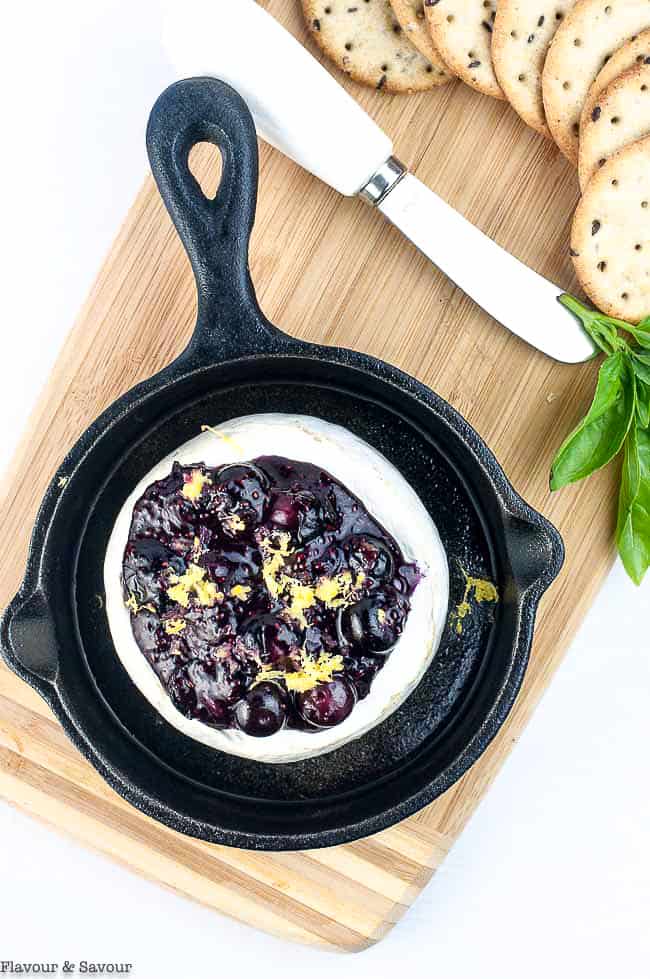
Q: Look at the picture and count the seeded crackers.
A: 8